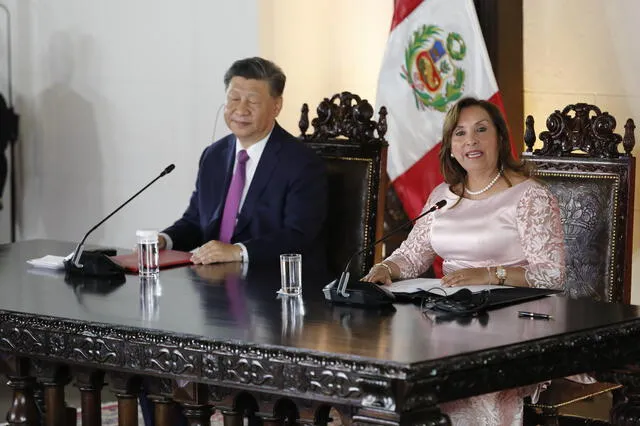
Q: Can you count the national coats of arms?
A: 1